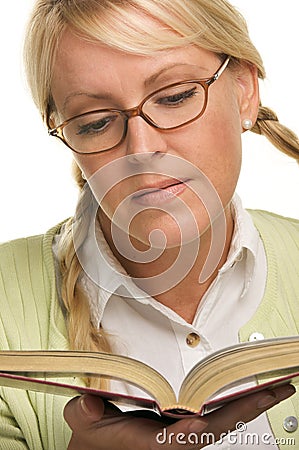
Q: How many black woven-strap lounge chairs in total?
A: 0